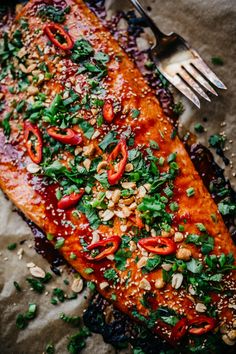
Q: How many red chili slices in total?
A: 10